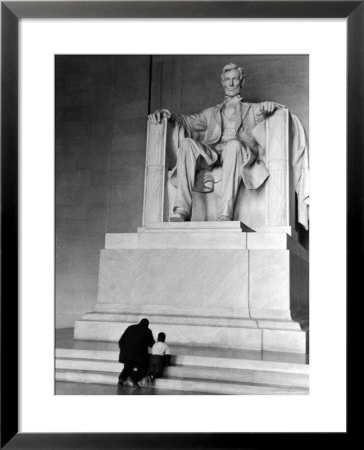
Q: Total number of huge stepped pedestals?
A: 1